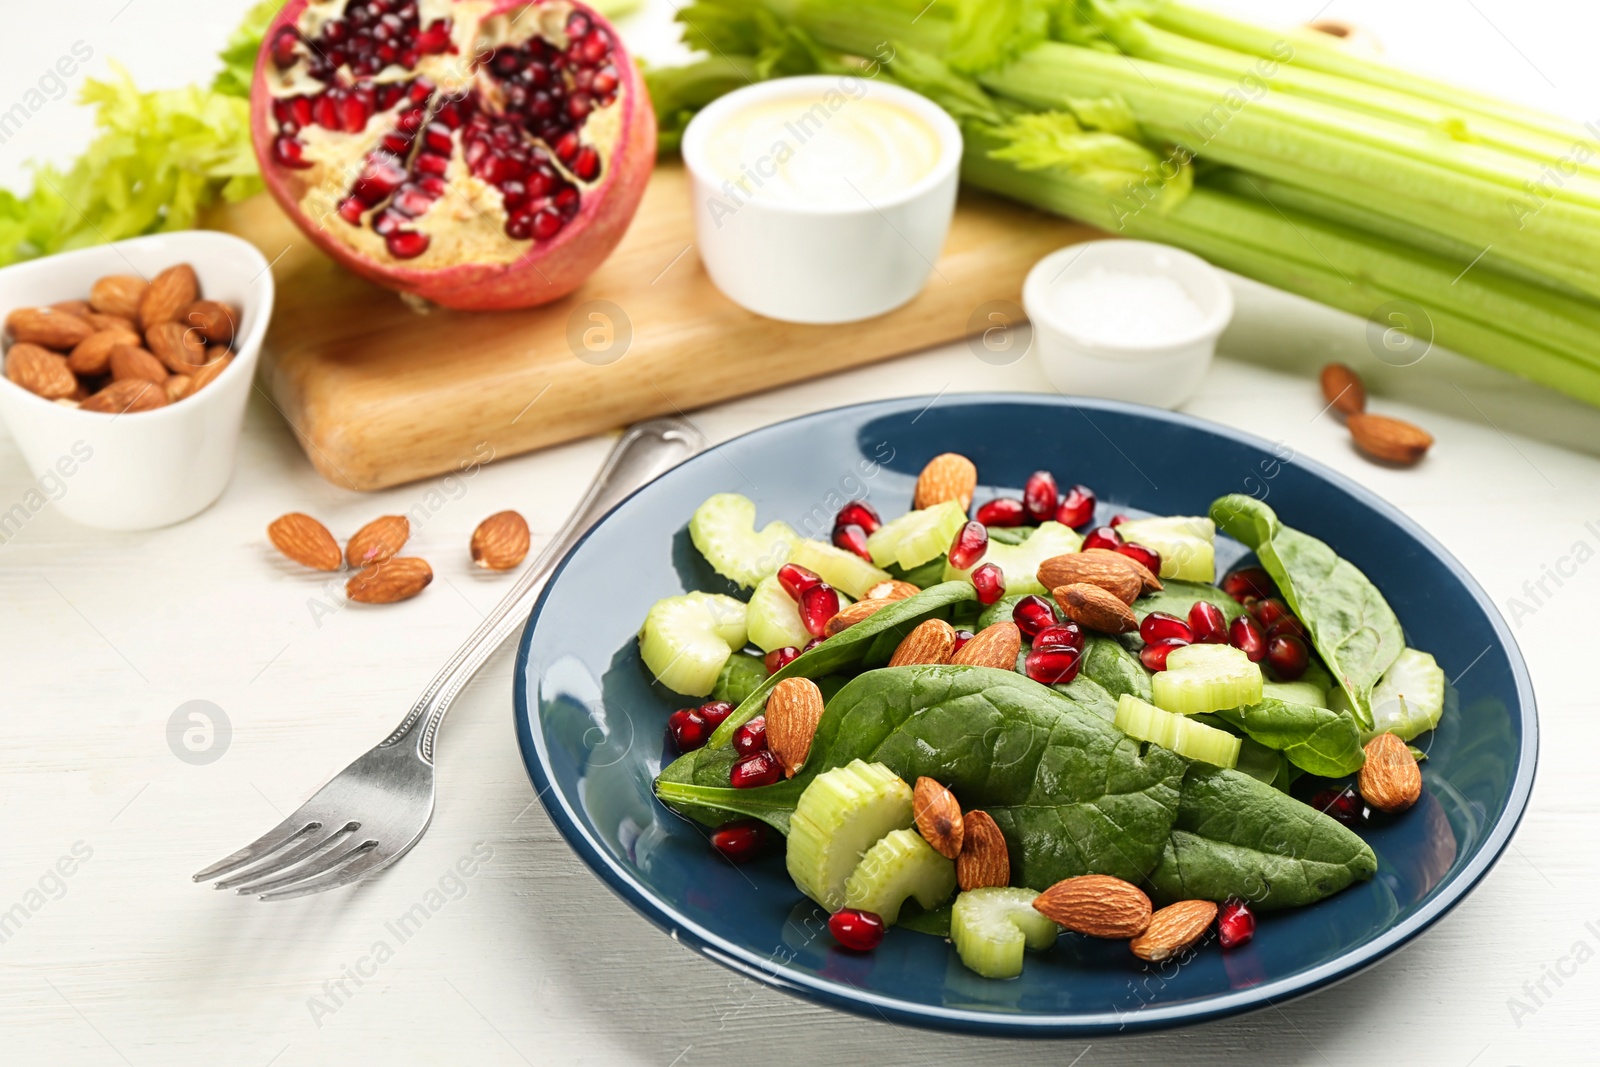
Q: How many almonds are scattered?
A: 6